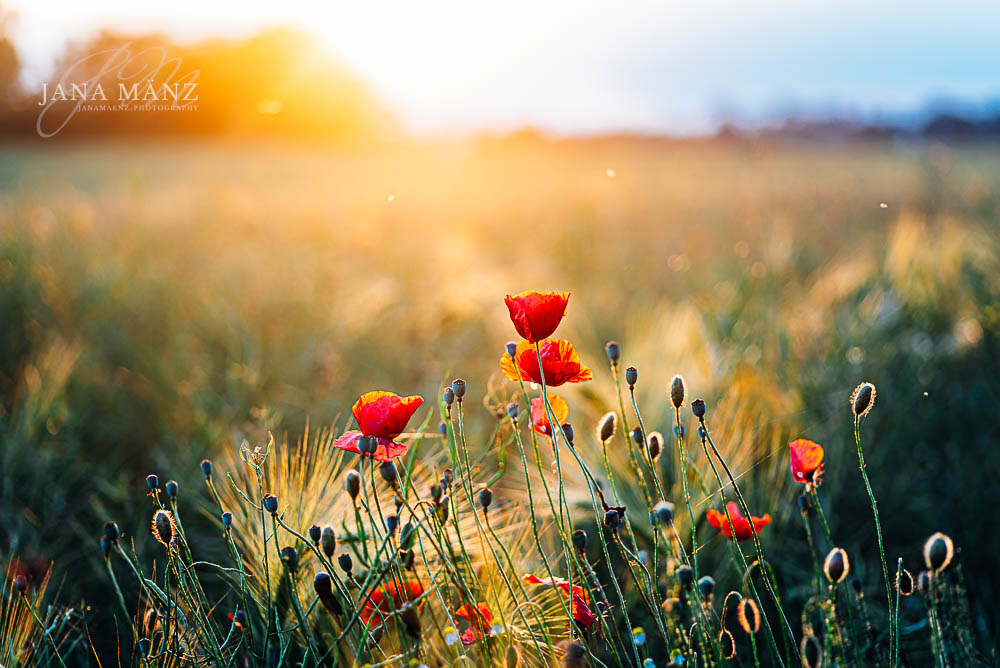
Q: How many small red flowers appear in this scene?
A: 9